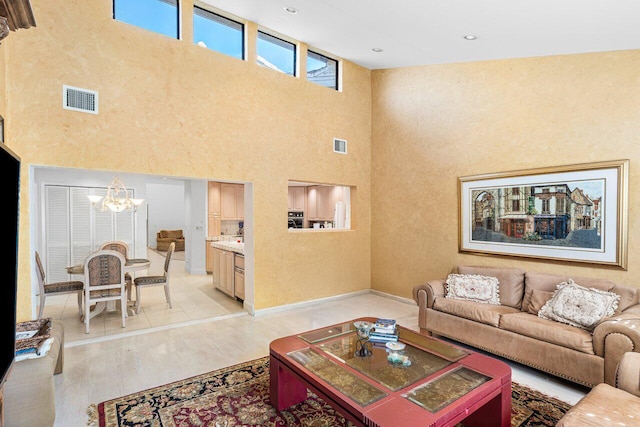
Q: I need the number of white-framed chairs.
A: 4